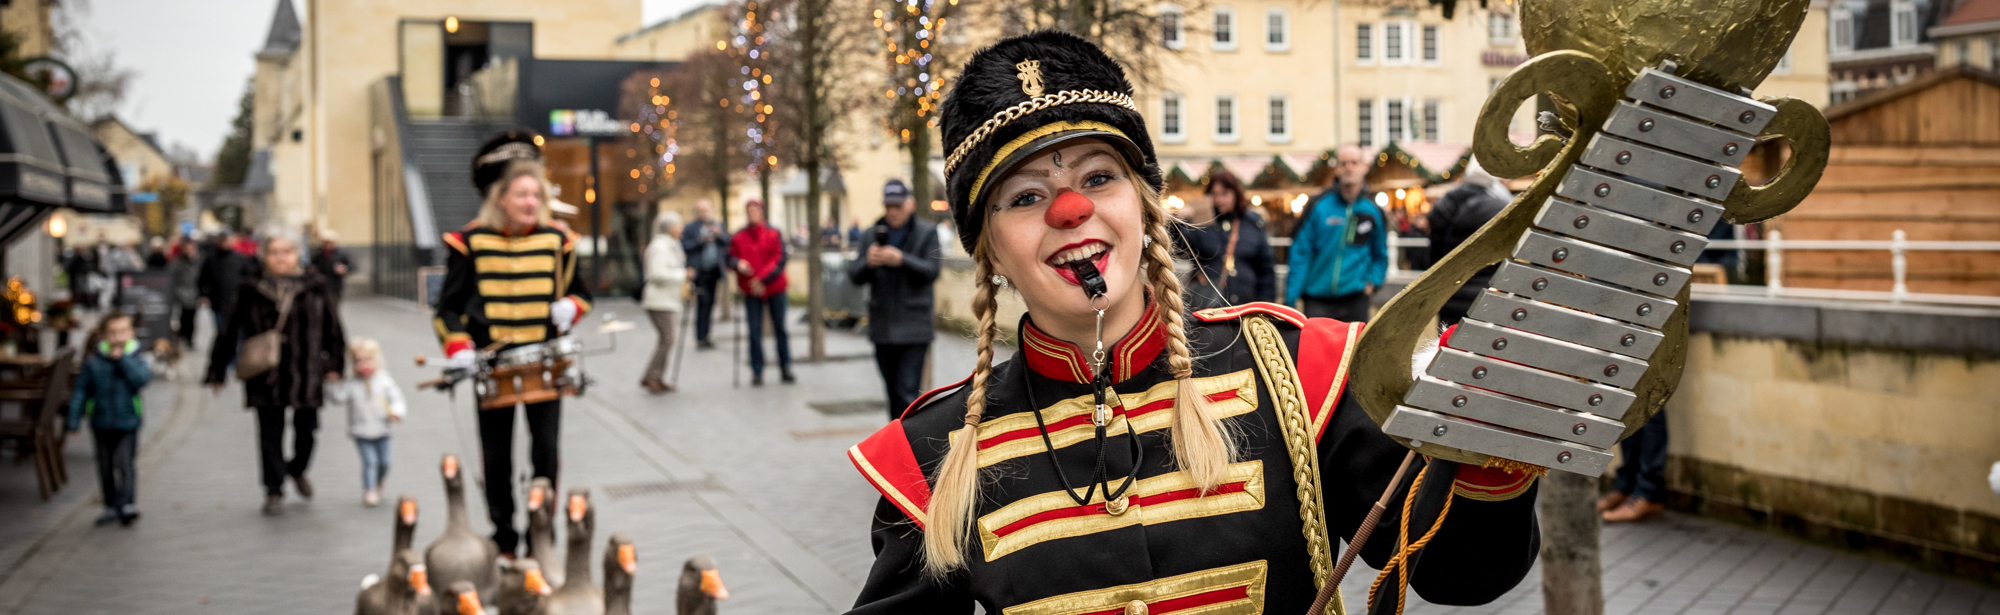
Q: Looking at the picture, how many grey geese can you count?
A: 9